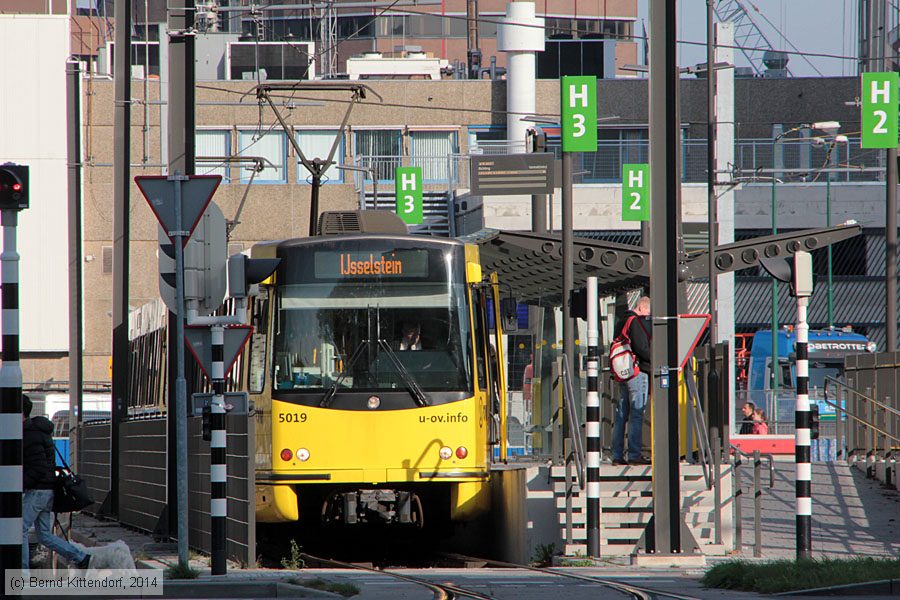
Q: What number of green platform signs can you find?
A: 4